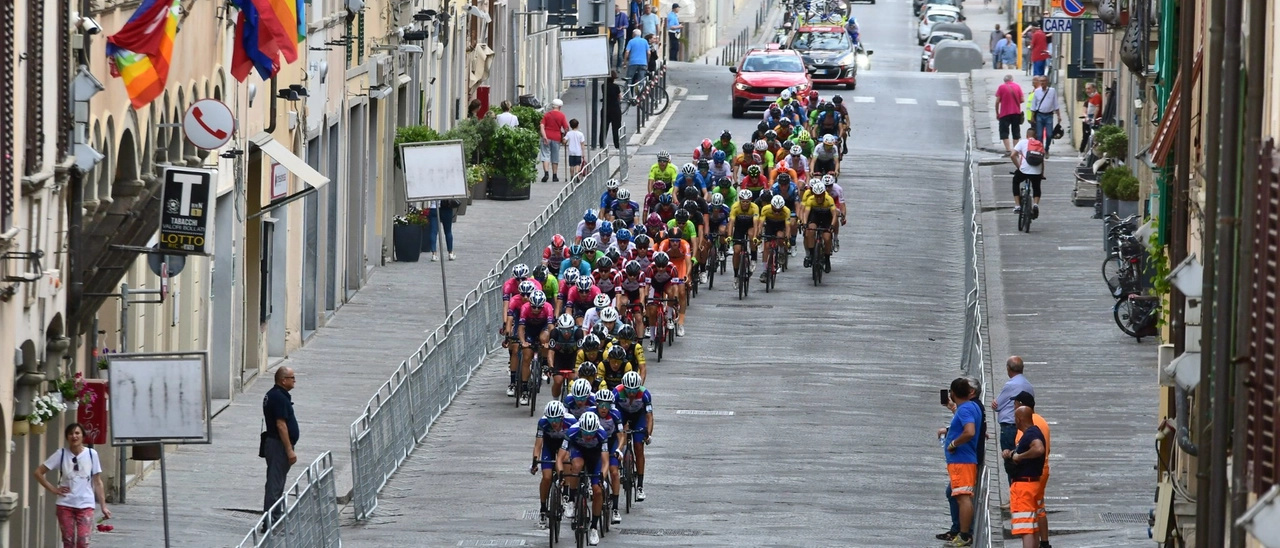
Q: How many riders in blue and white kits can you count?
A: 5